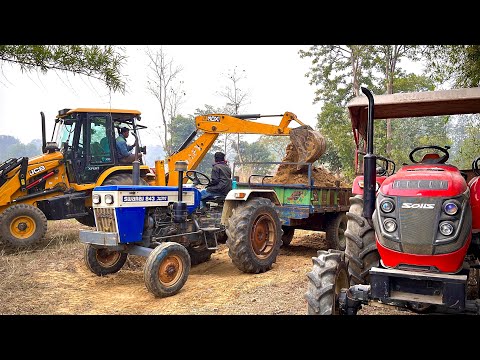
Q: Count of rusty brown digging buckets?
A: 1